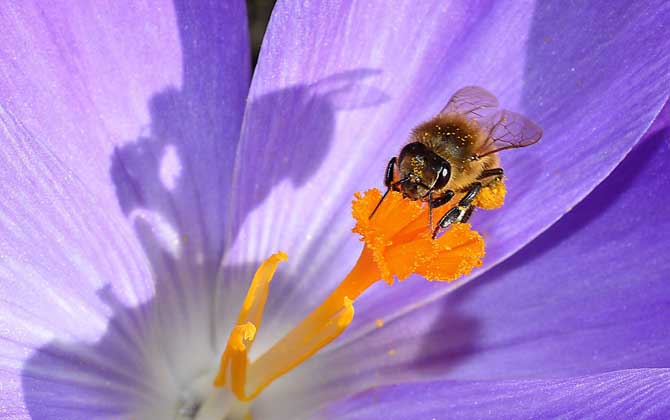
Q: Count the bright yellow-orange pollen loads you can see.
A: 1